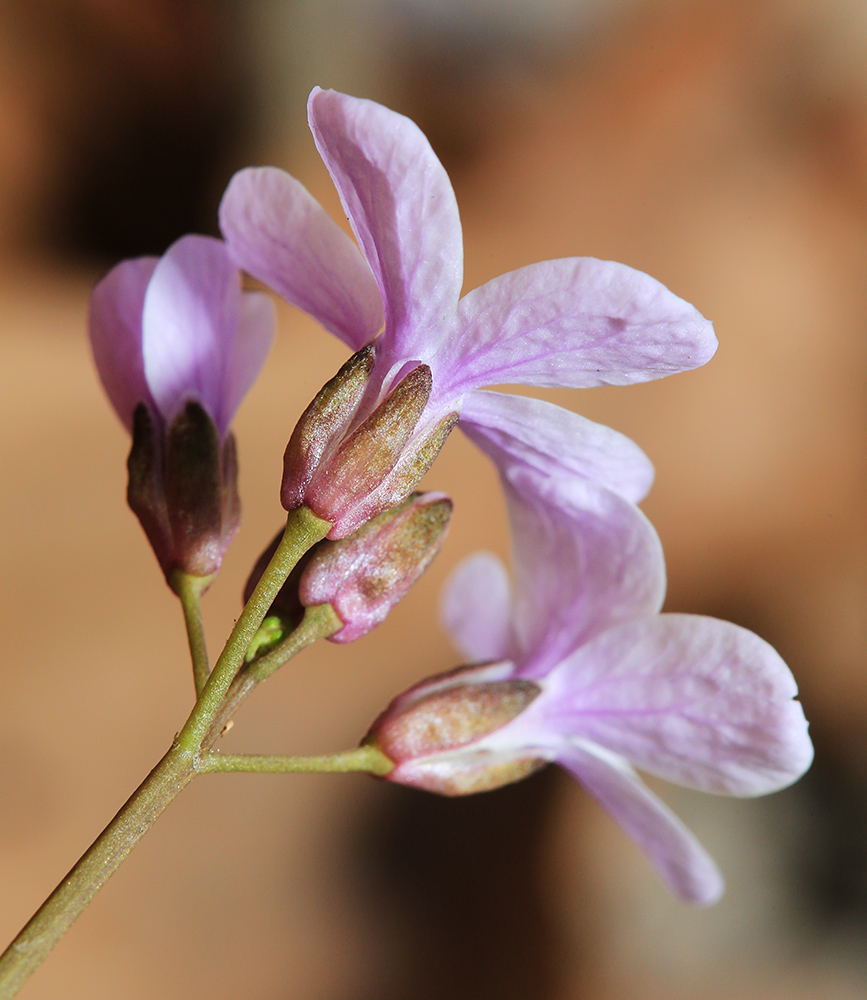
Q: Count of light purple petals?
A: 11